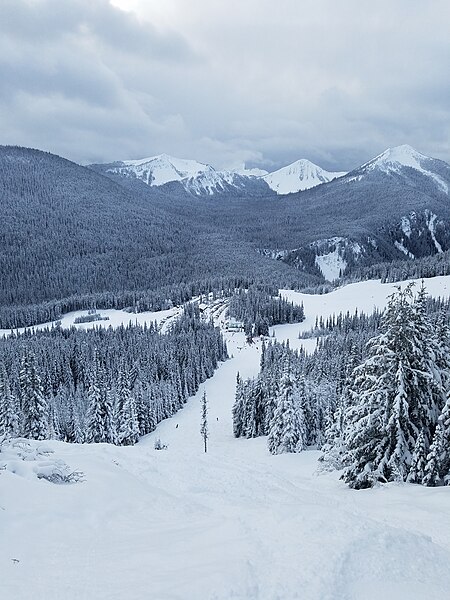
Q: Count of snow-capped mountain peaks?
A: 3